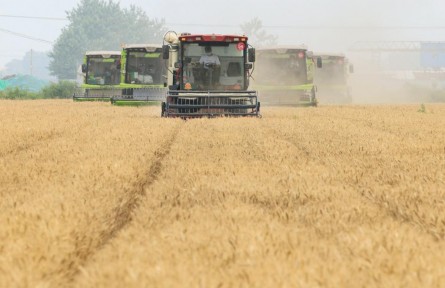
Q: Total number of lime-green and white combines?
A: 4